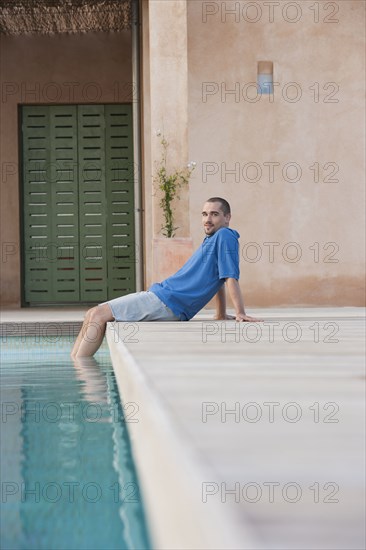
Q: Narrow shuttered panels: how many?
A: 4